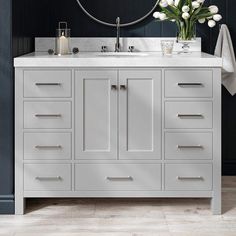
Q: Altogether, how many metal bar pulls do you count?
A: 9